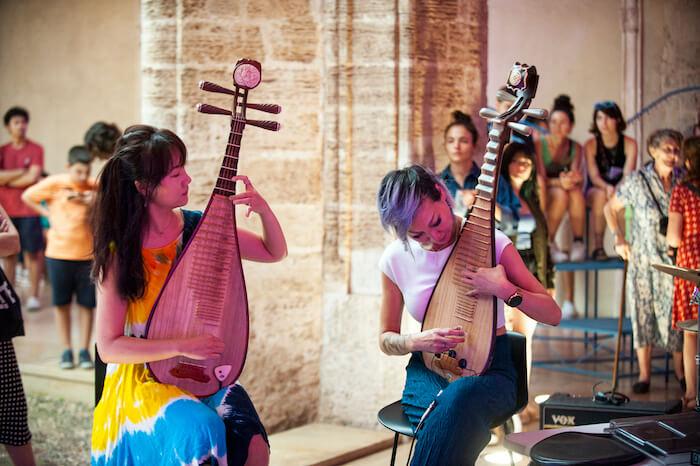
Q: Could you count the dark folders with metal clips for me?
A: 1